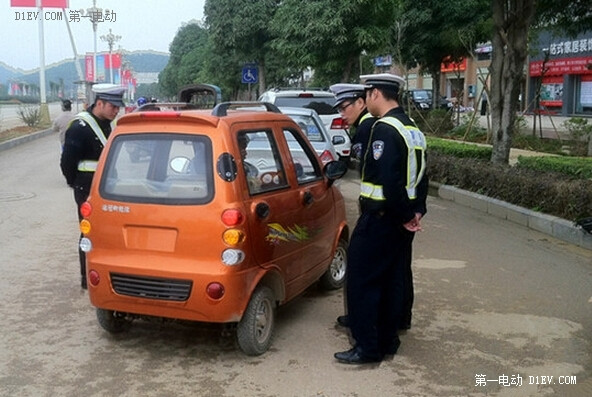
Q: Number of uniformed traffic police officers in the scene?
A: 3